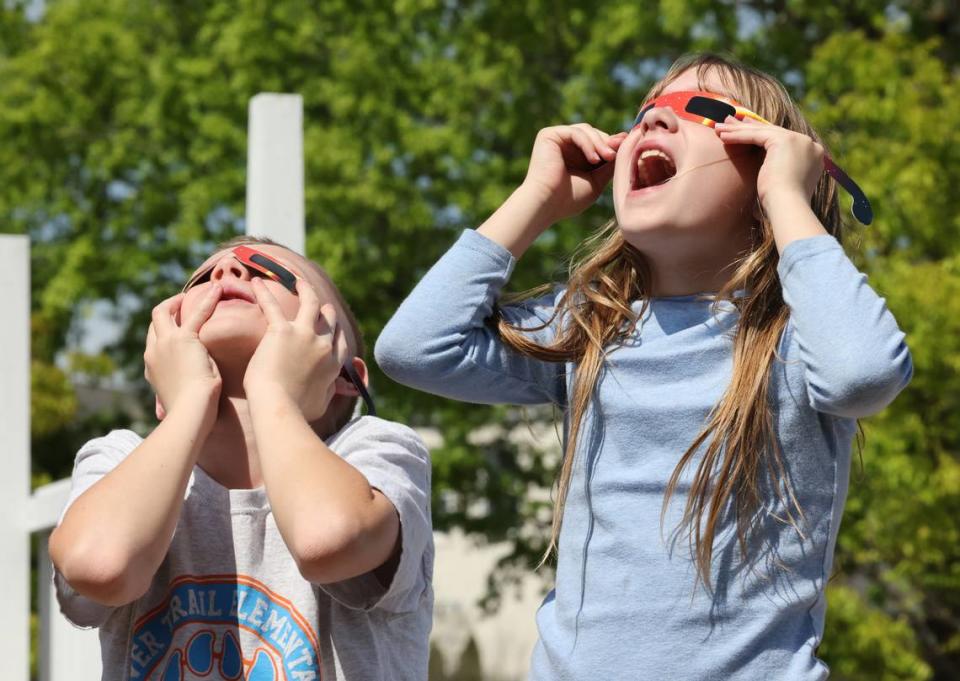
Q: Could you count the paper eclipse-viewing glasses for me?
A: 2